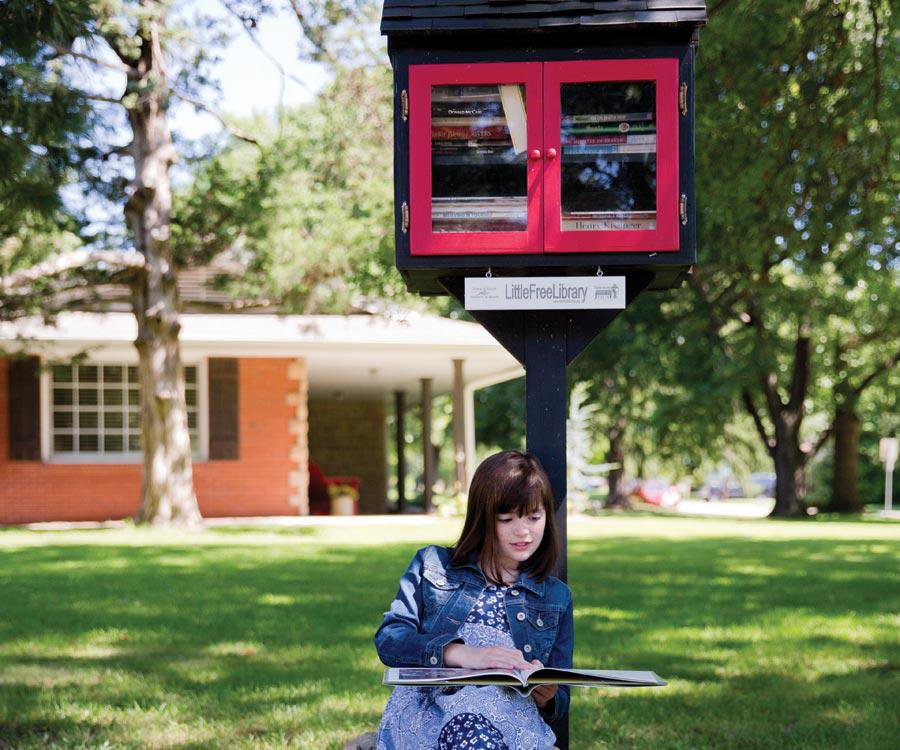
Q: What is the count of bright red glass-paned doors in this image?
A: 2